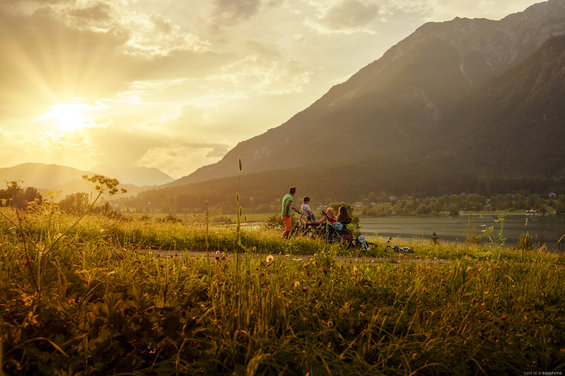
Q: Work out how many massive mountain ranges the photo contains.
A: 1